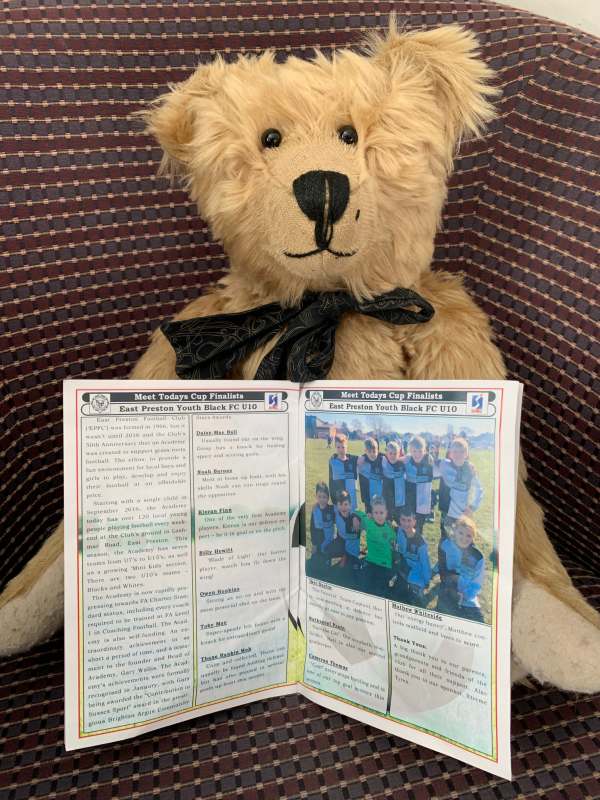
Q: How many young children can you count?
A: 10